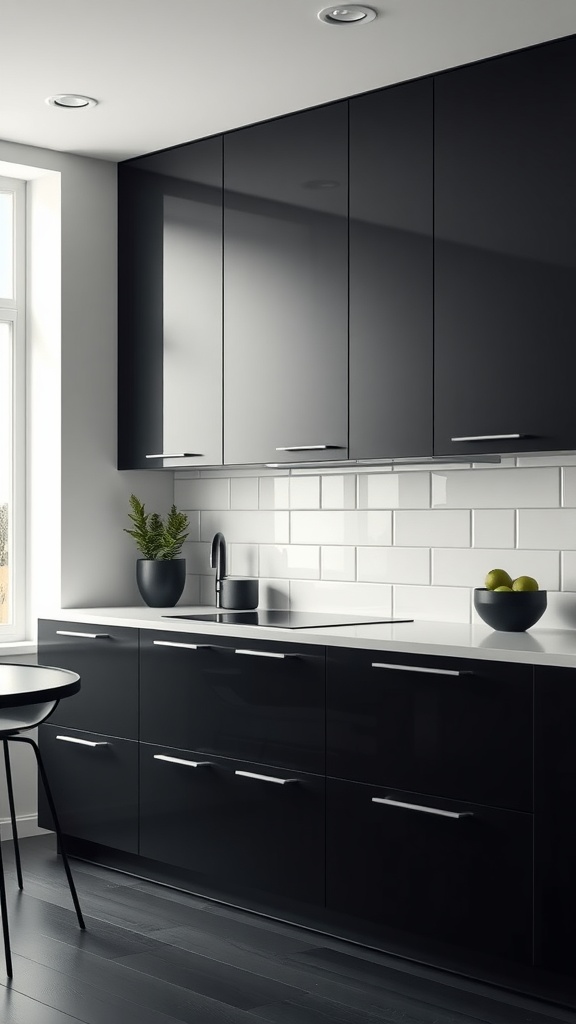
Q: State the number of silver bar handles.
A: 11